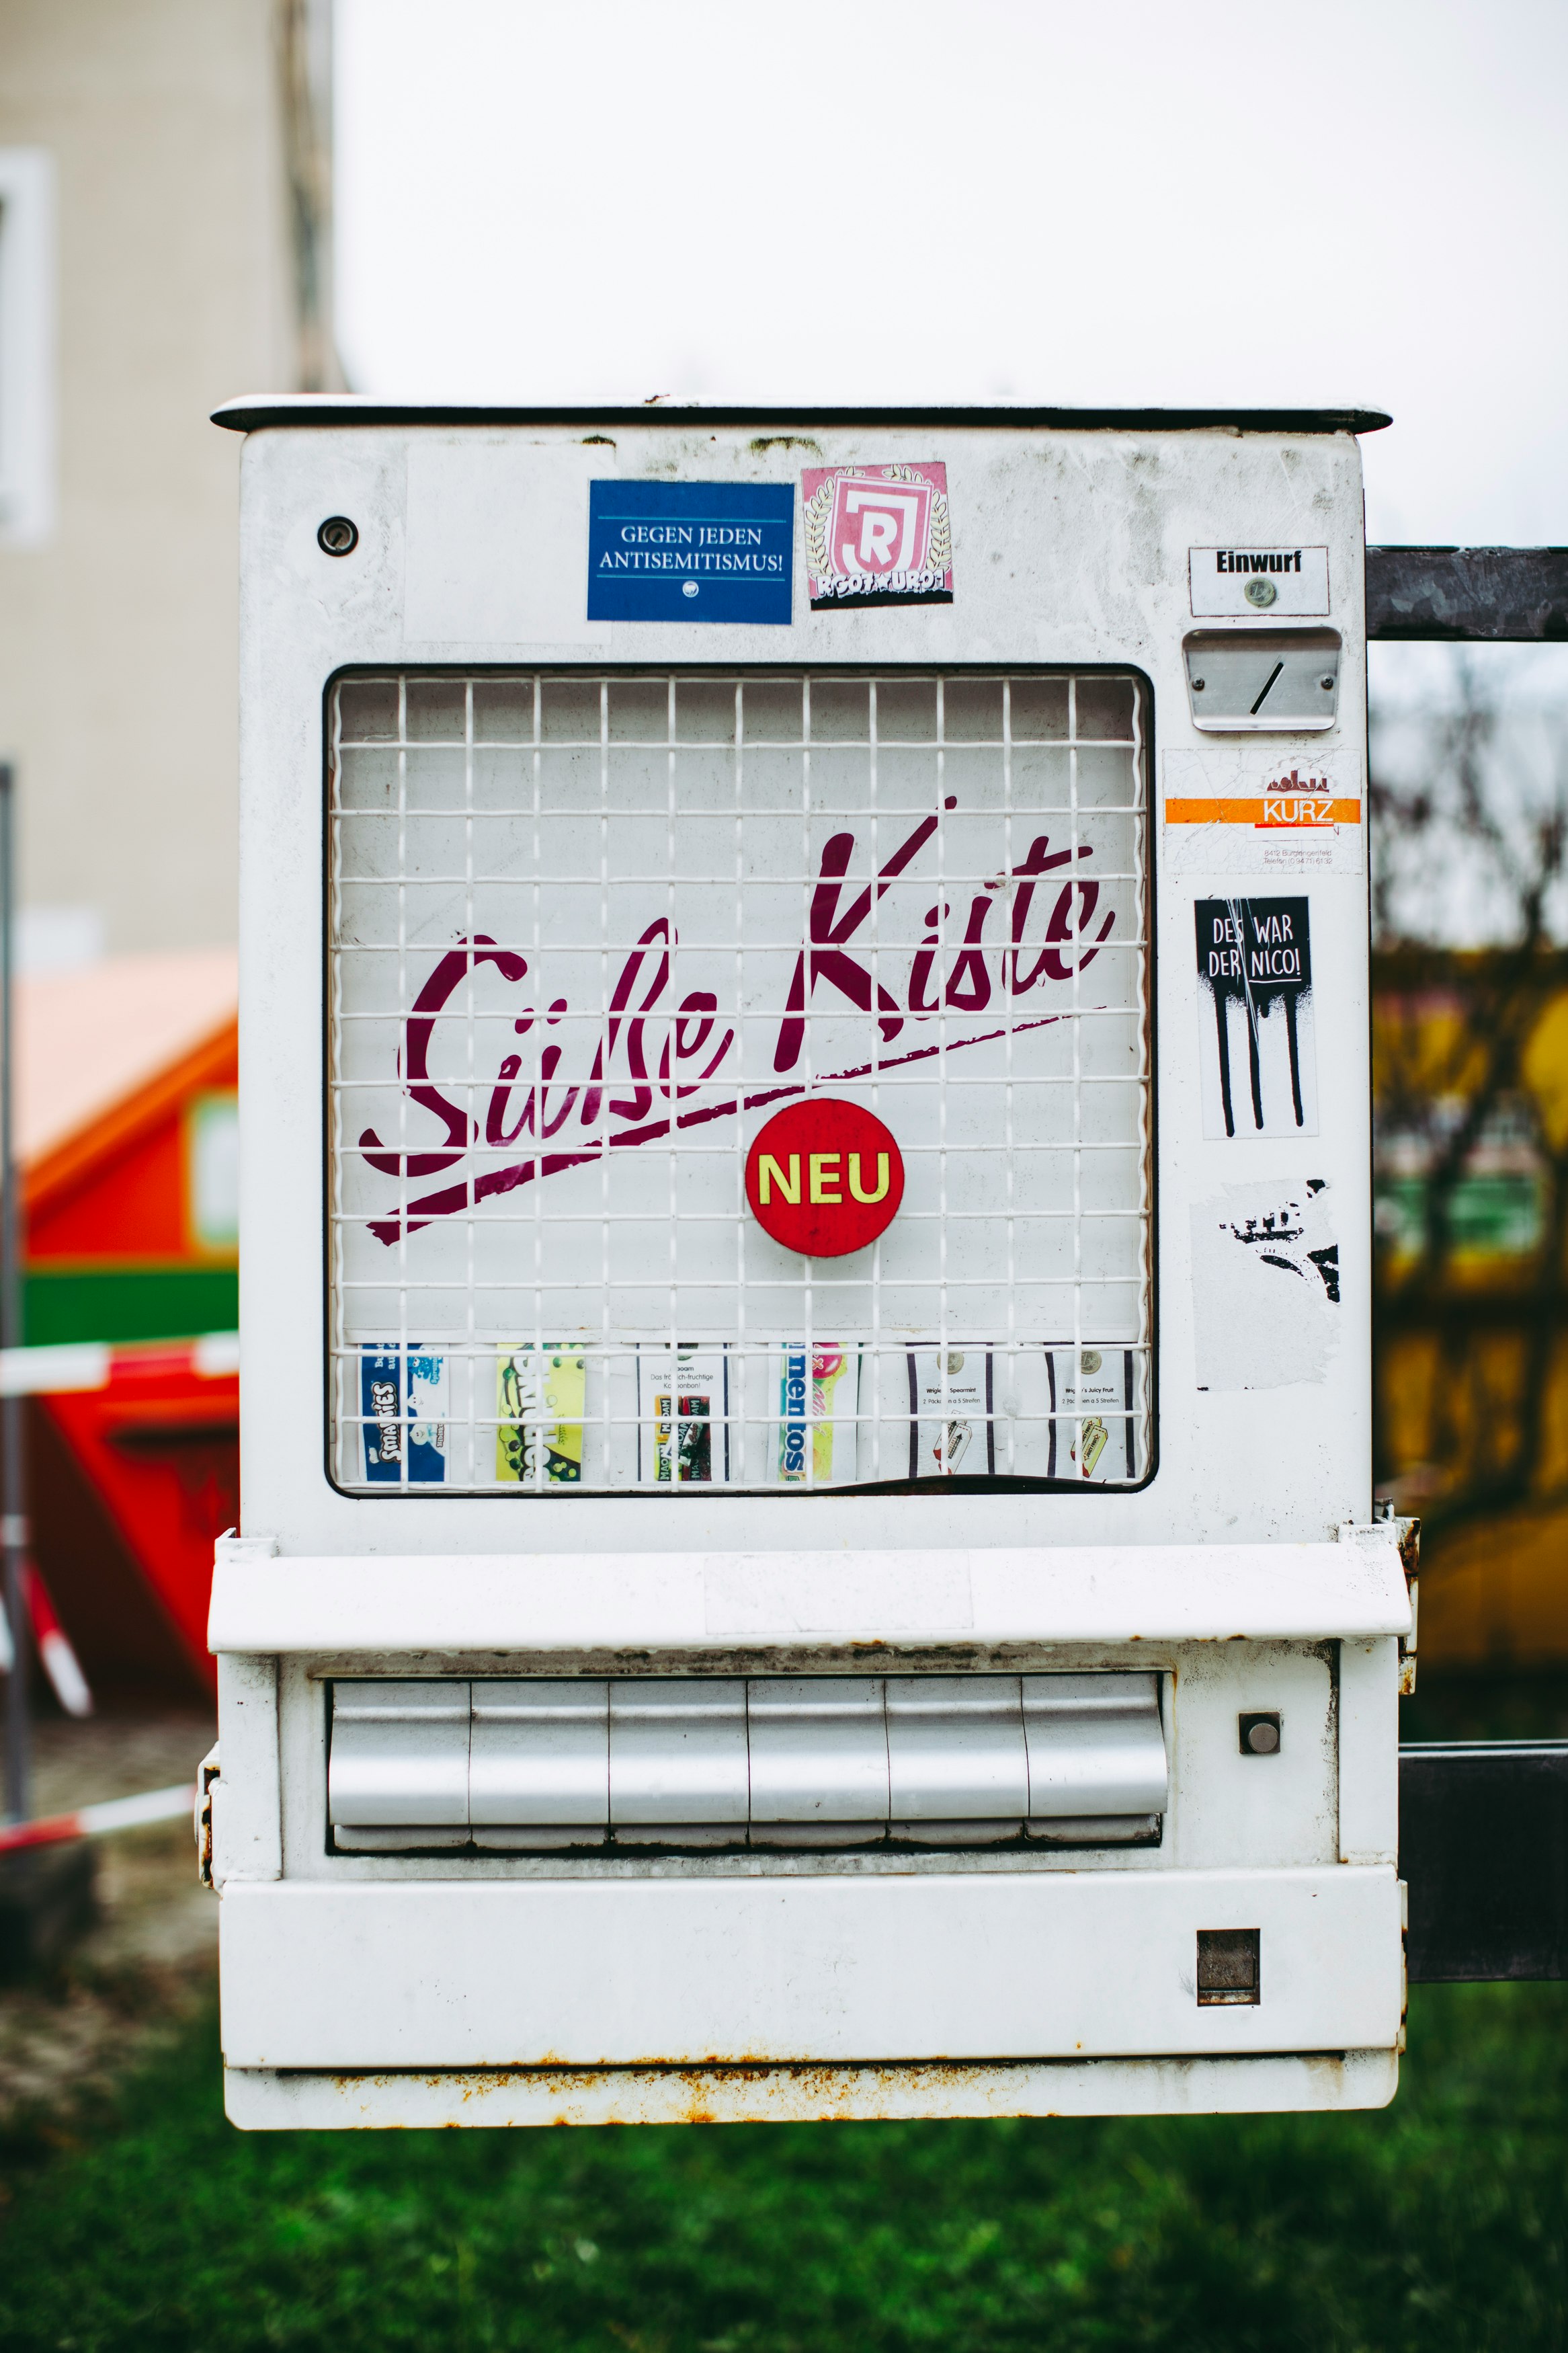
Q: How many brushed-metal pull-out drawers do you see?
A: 6